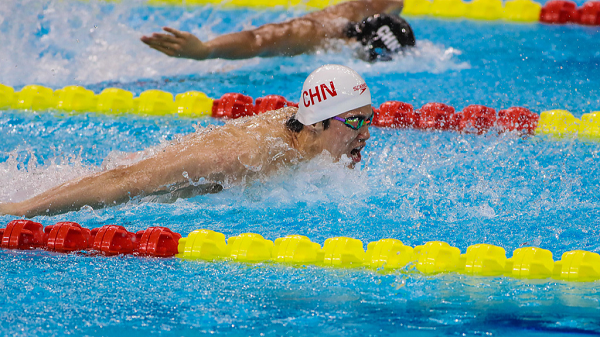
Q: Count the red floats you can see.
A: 12